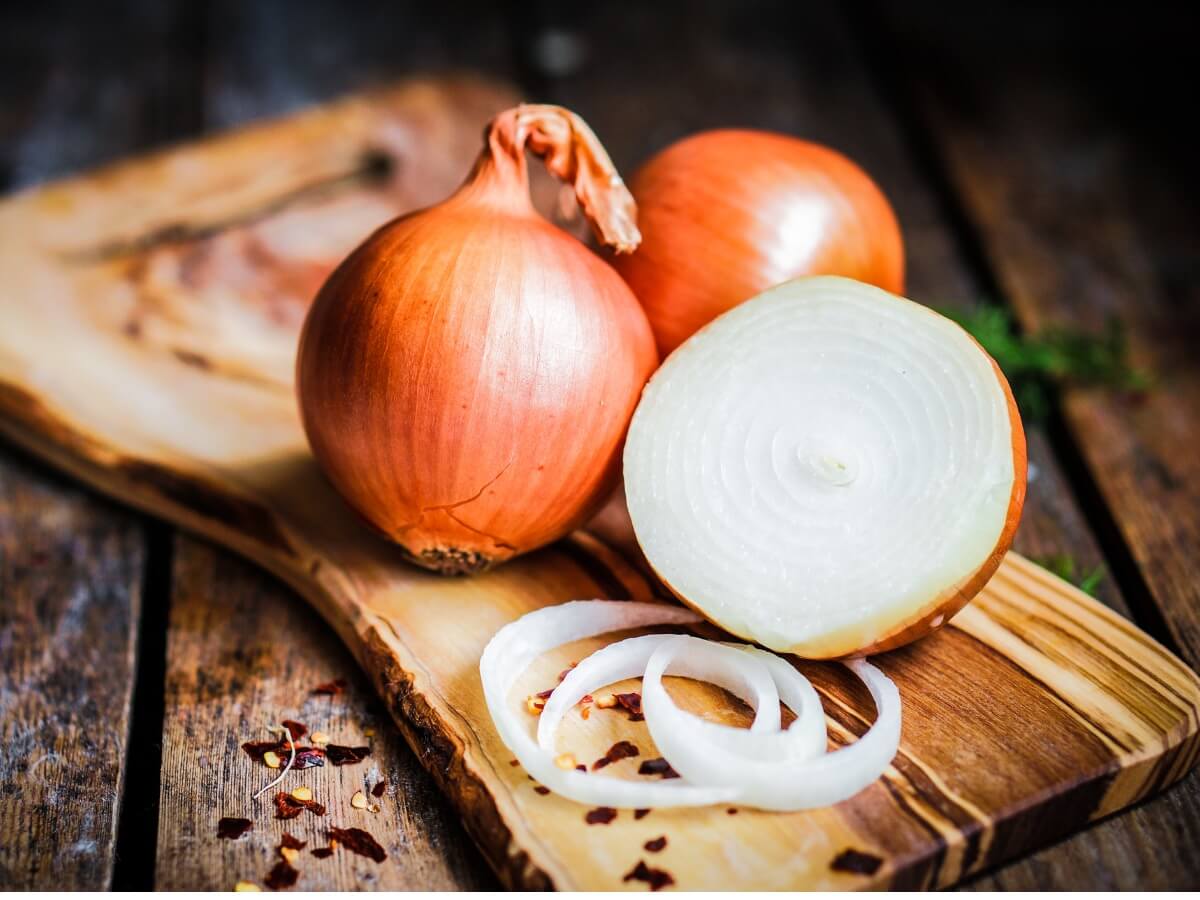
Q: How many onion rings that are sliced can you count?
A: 3